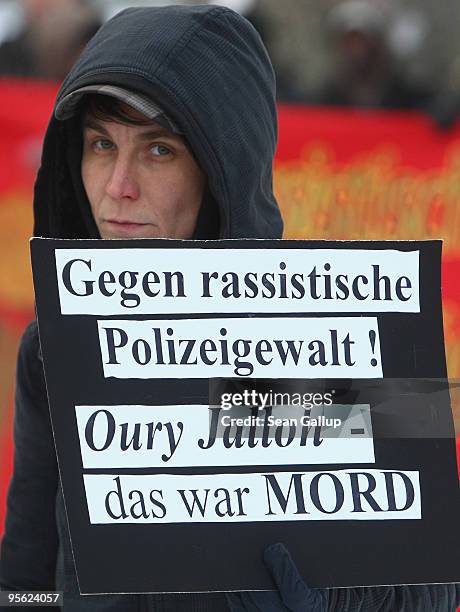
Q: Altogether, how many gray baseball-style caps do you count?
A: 1